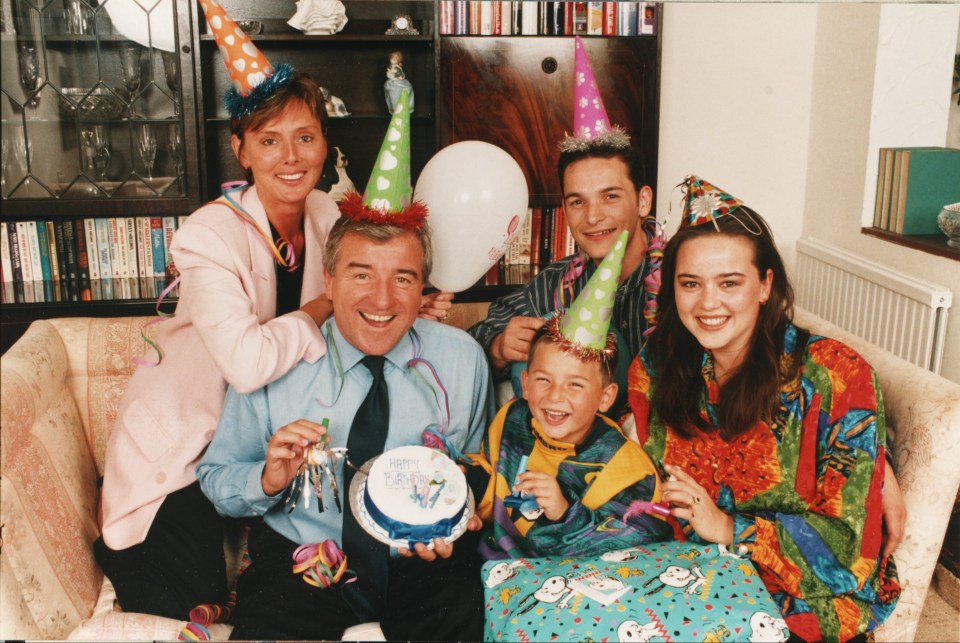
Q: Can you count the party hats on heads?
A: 5